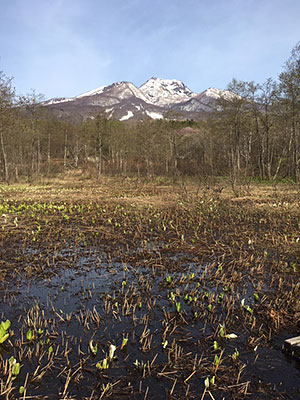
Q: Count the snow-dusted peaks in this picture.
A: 3